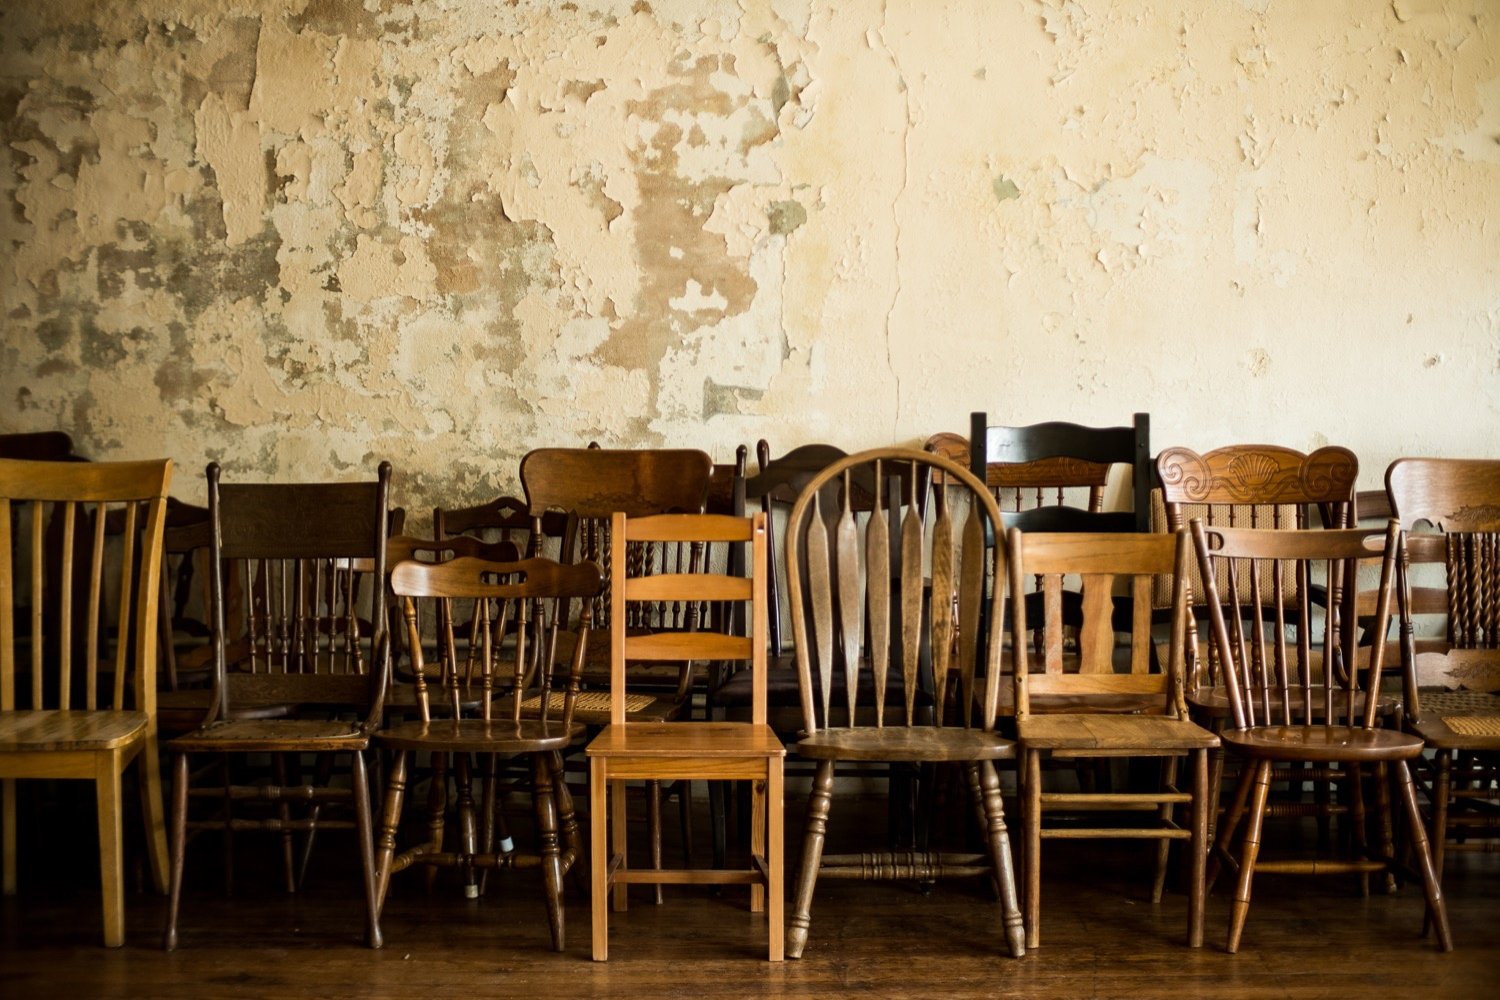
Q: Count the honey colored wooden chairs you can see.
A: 3